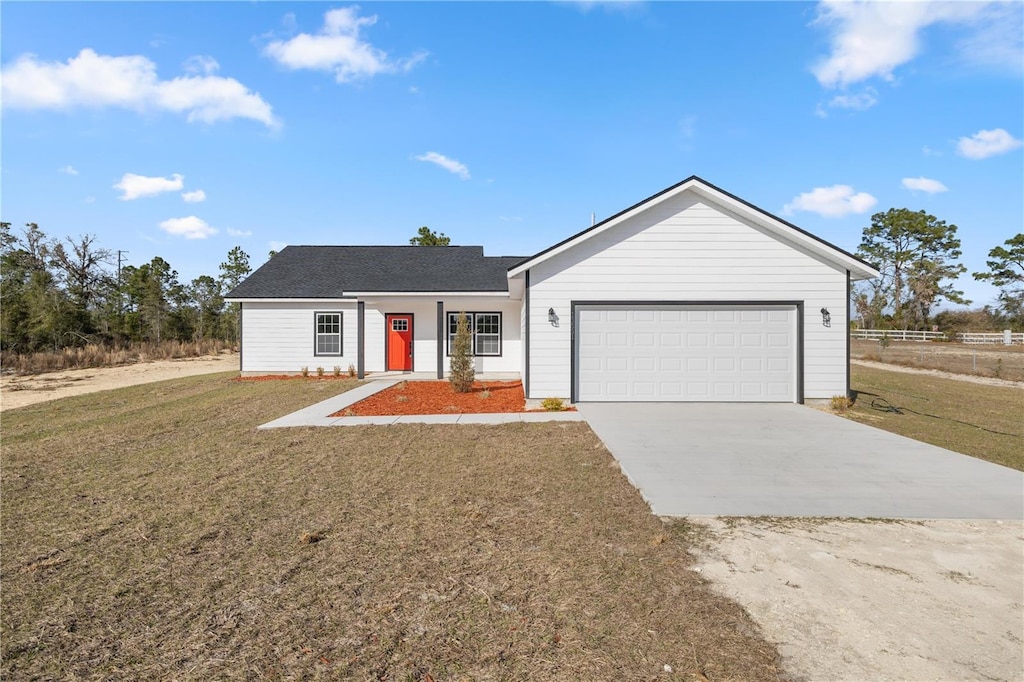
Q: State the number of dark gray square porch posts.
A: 2